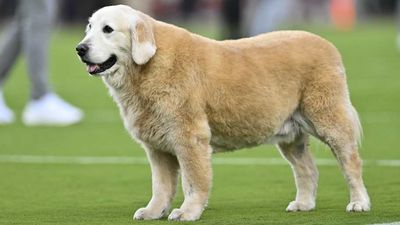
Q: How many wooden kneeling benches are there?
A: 0